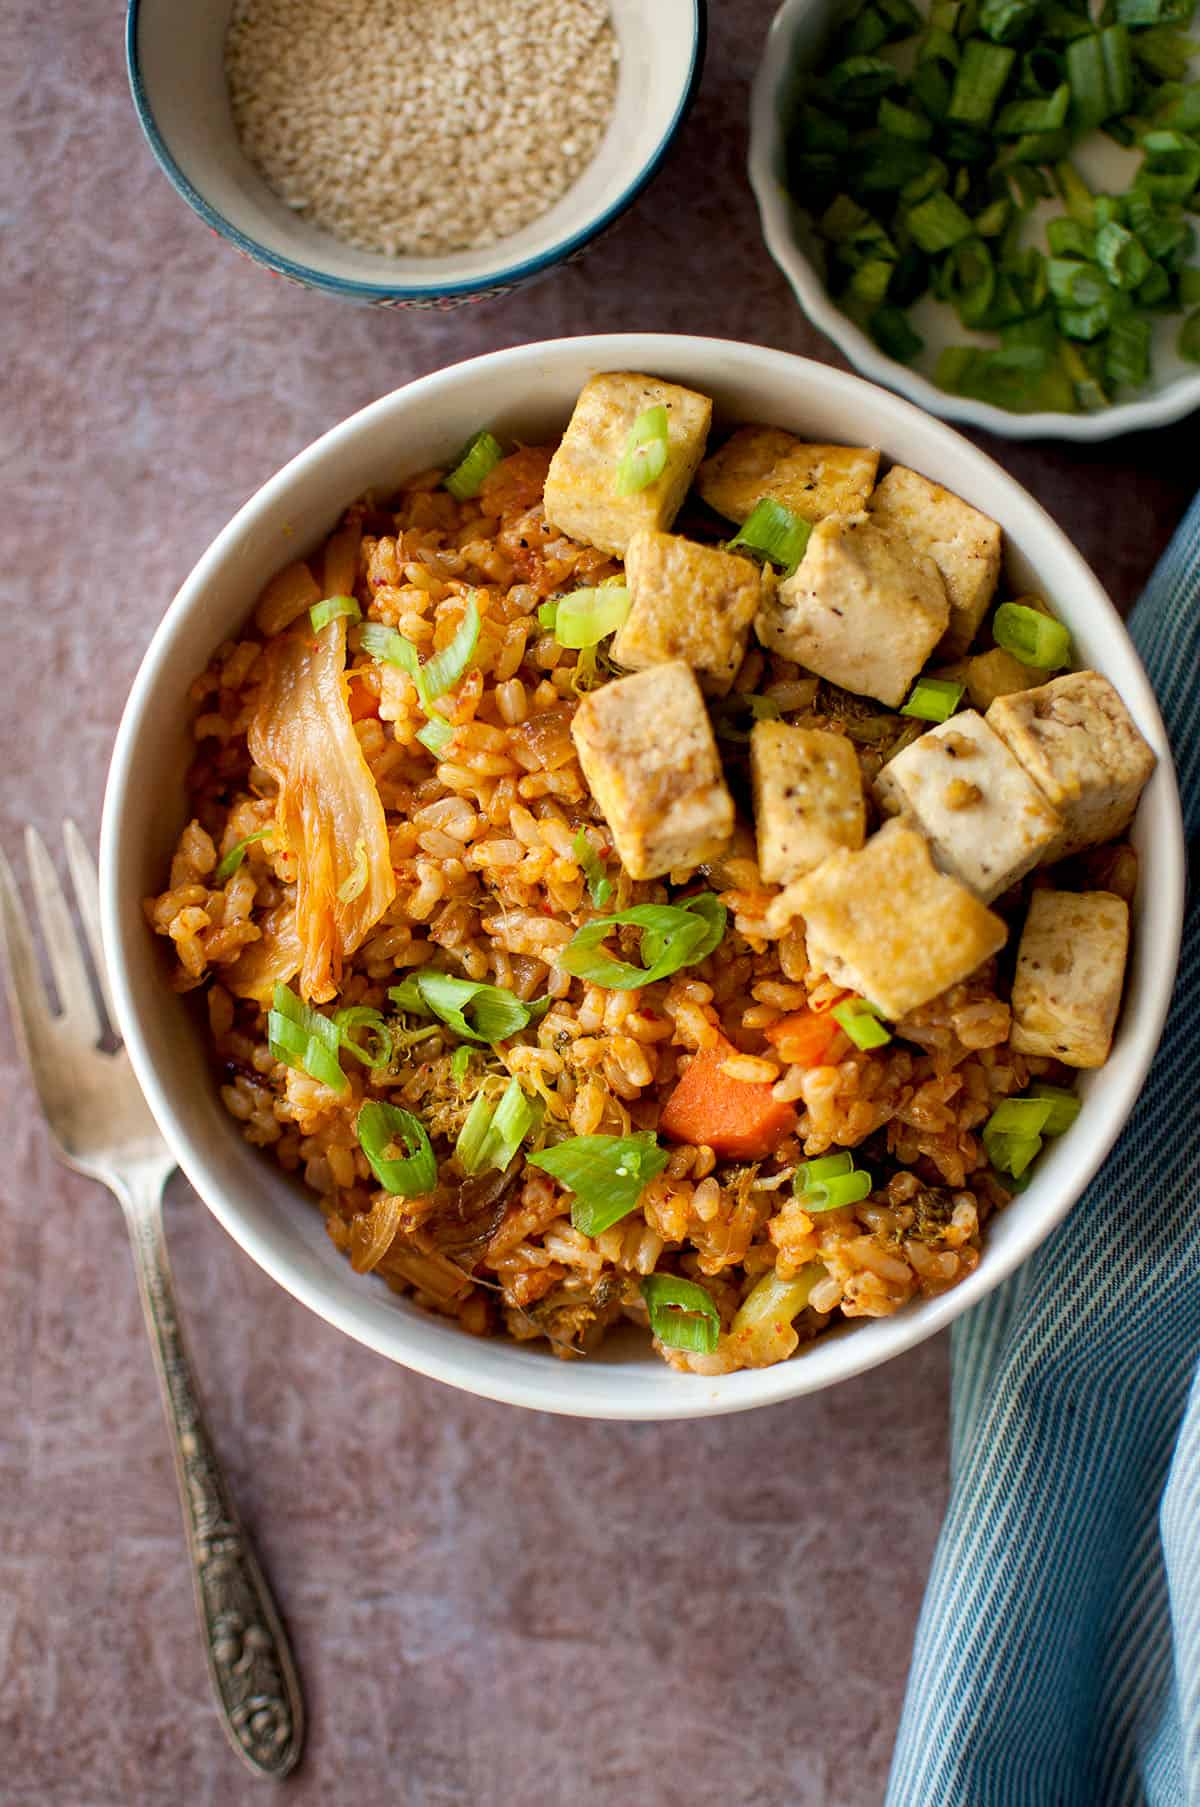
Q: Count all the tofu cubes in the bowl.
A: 11